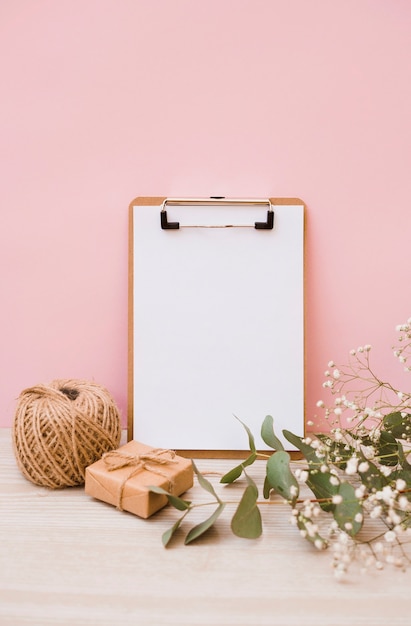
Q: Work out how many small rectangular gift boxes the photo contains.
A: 1